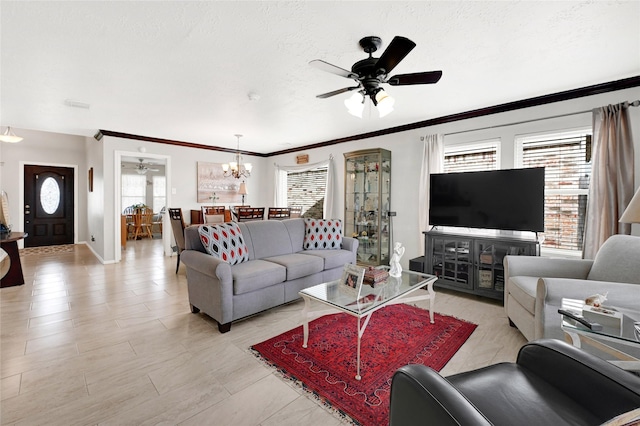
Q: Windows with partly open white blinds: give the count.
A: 3